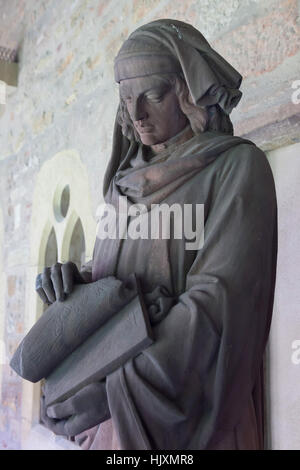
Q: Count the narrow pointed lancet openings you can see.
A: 2